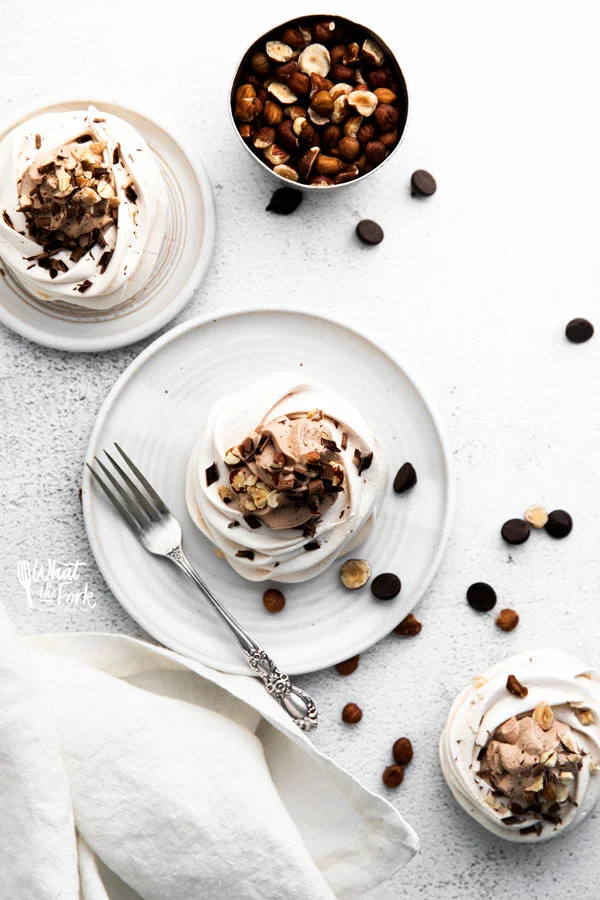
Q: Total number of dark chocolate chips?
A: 9